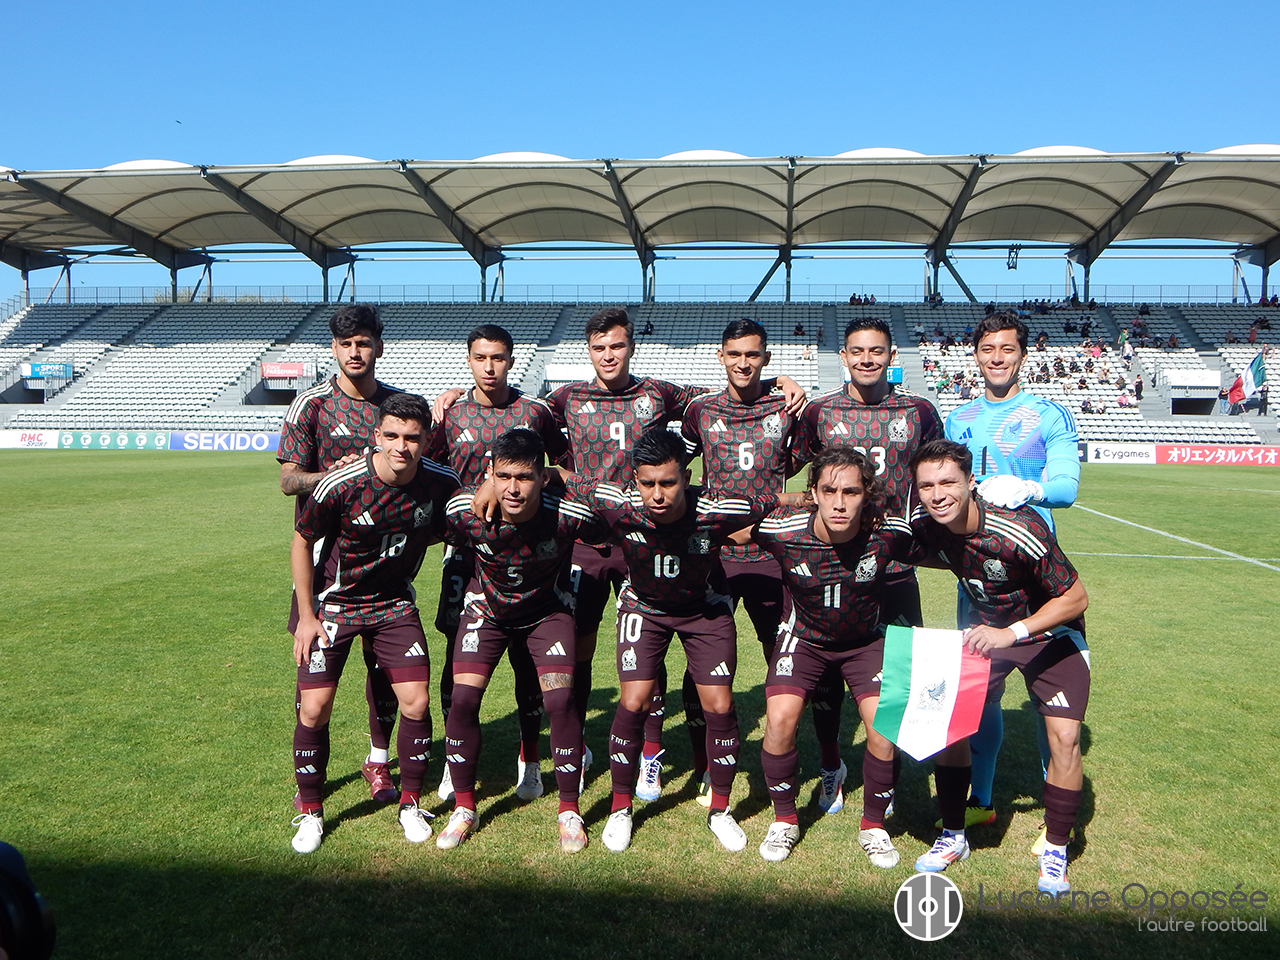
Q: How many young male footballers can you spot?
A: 11